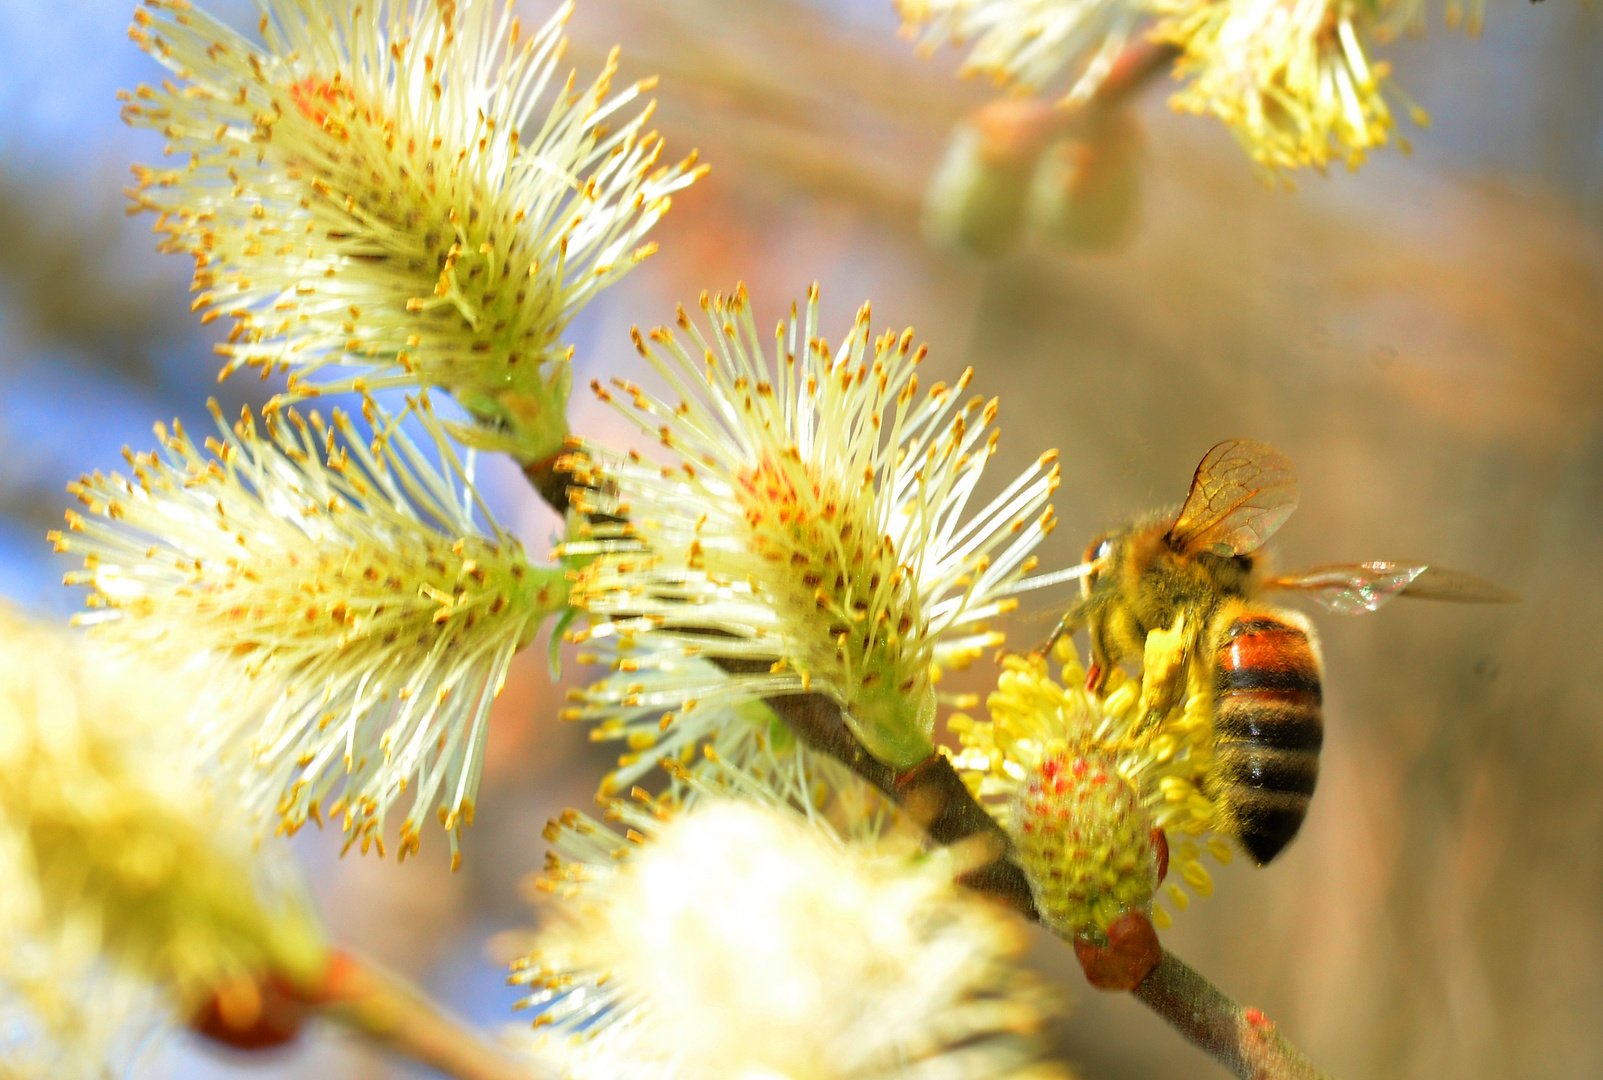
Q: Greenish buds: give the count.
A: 2